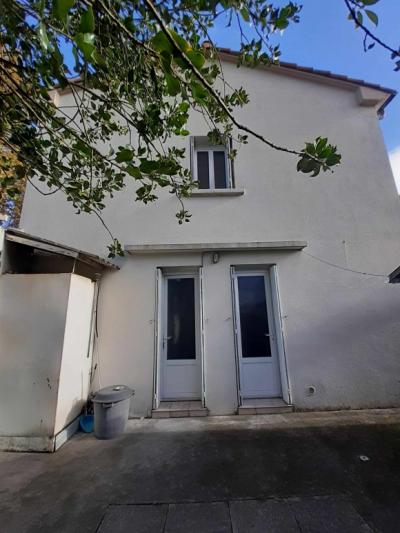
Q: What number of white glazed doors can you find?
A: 2